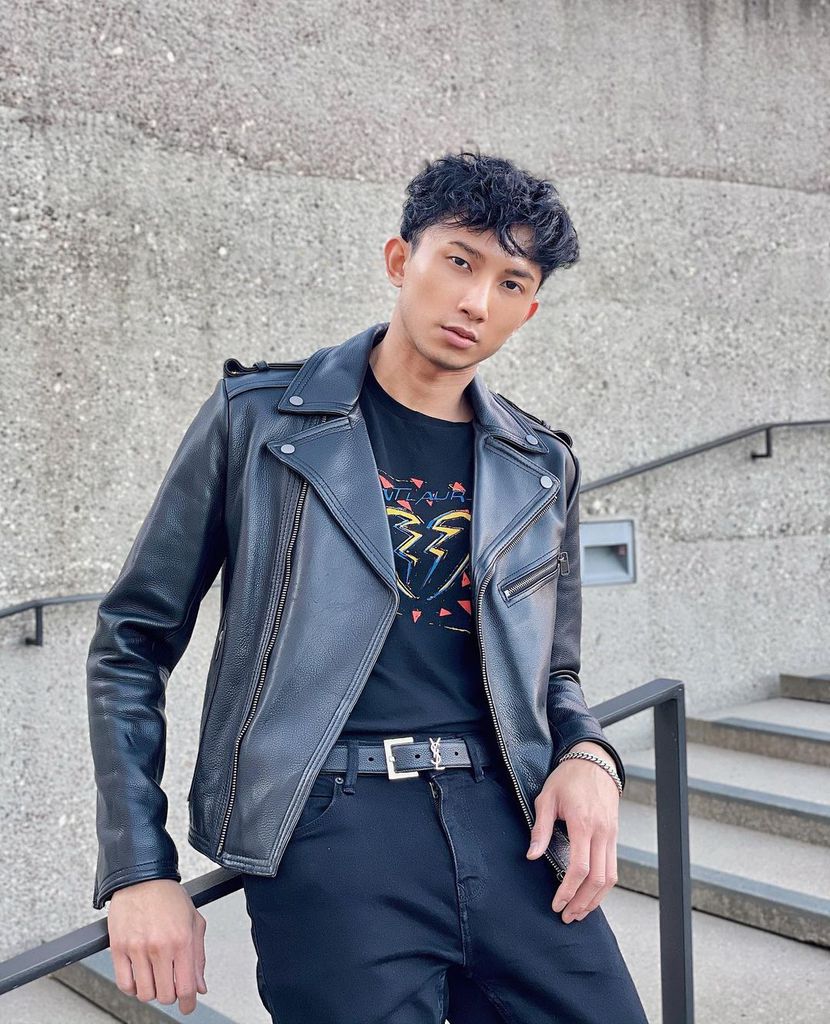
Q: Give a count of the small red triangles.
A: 9